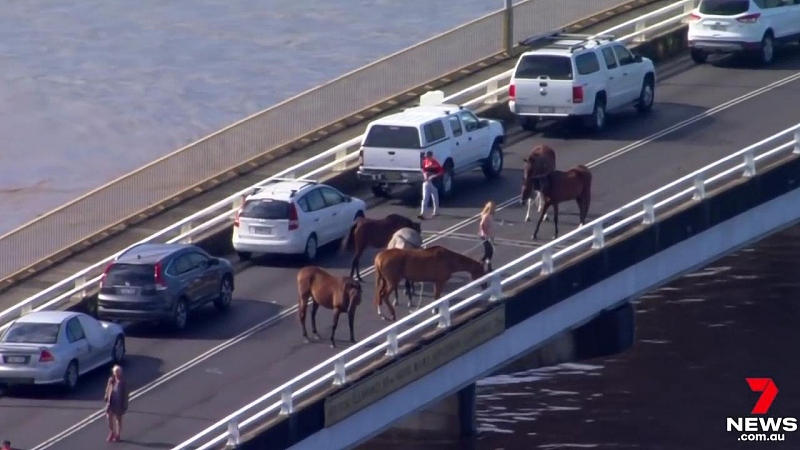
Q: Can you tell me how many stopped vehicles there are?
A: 6